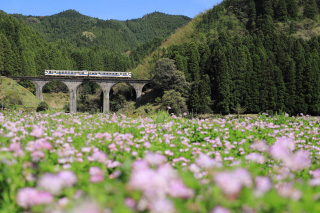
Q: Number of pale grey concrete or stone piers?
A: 4